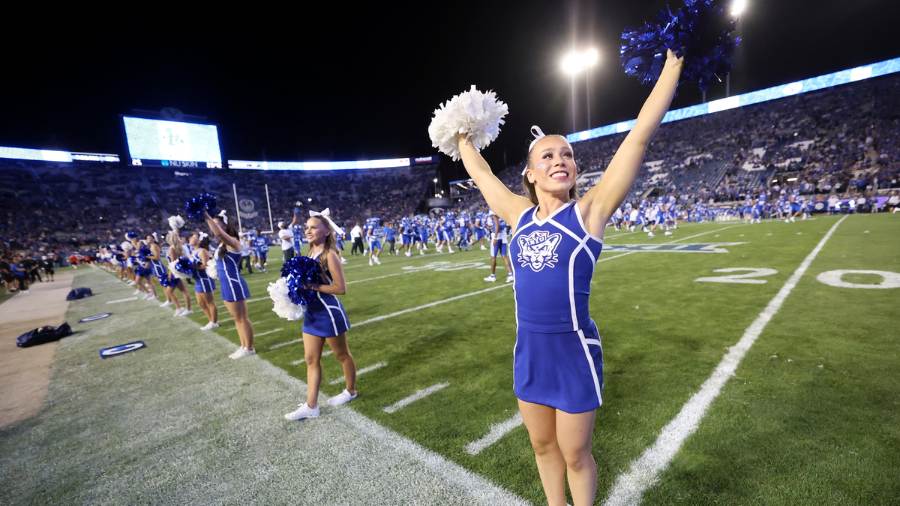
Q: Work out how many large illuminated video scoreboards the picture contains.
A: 1